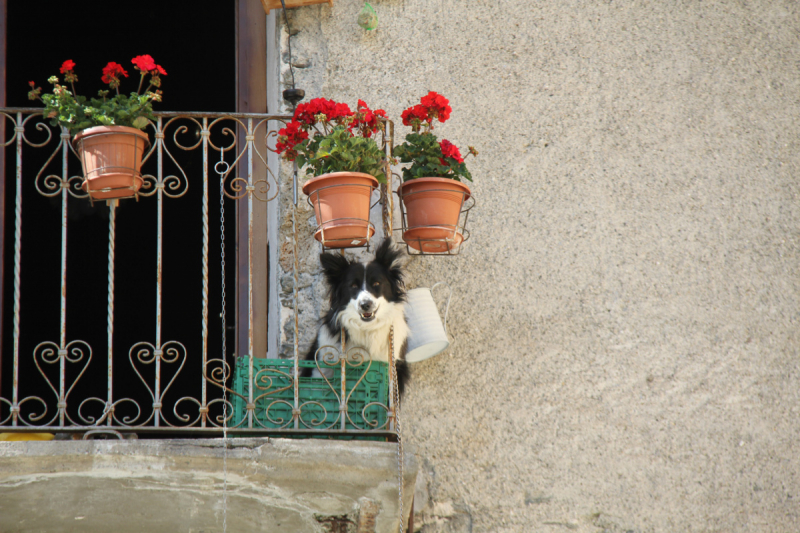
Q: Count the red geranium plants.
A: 3